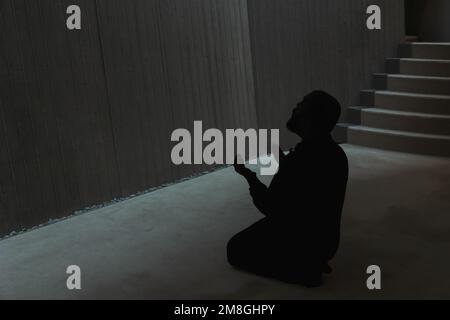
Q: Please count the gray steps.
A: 6